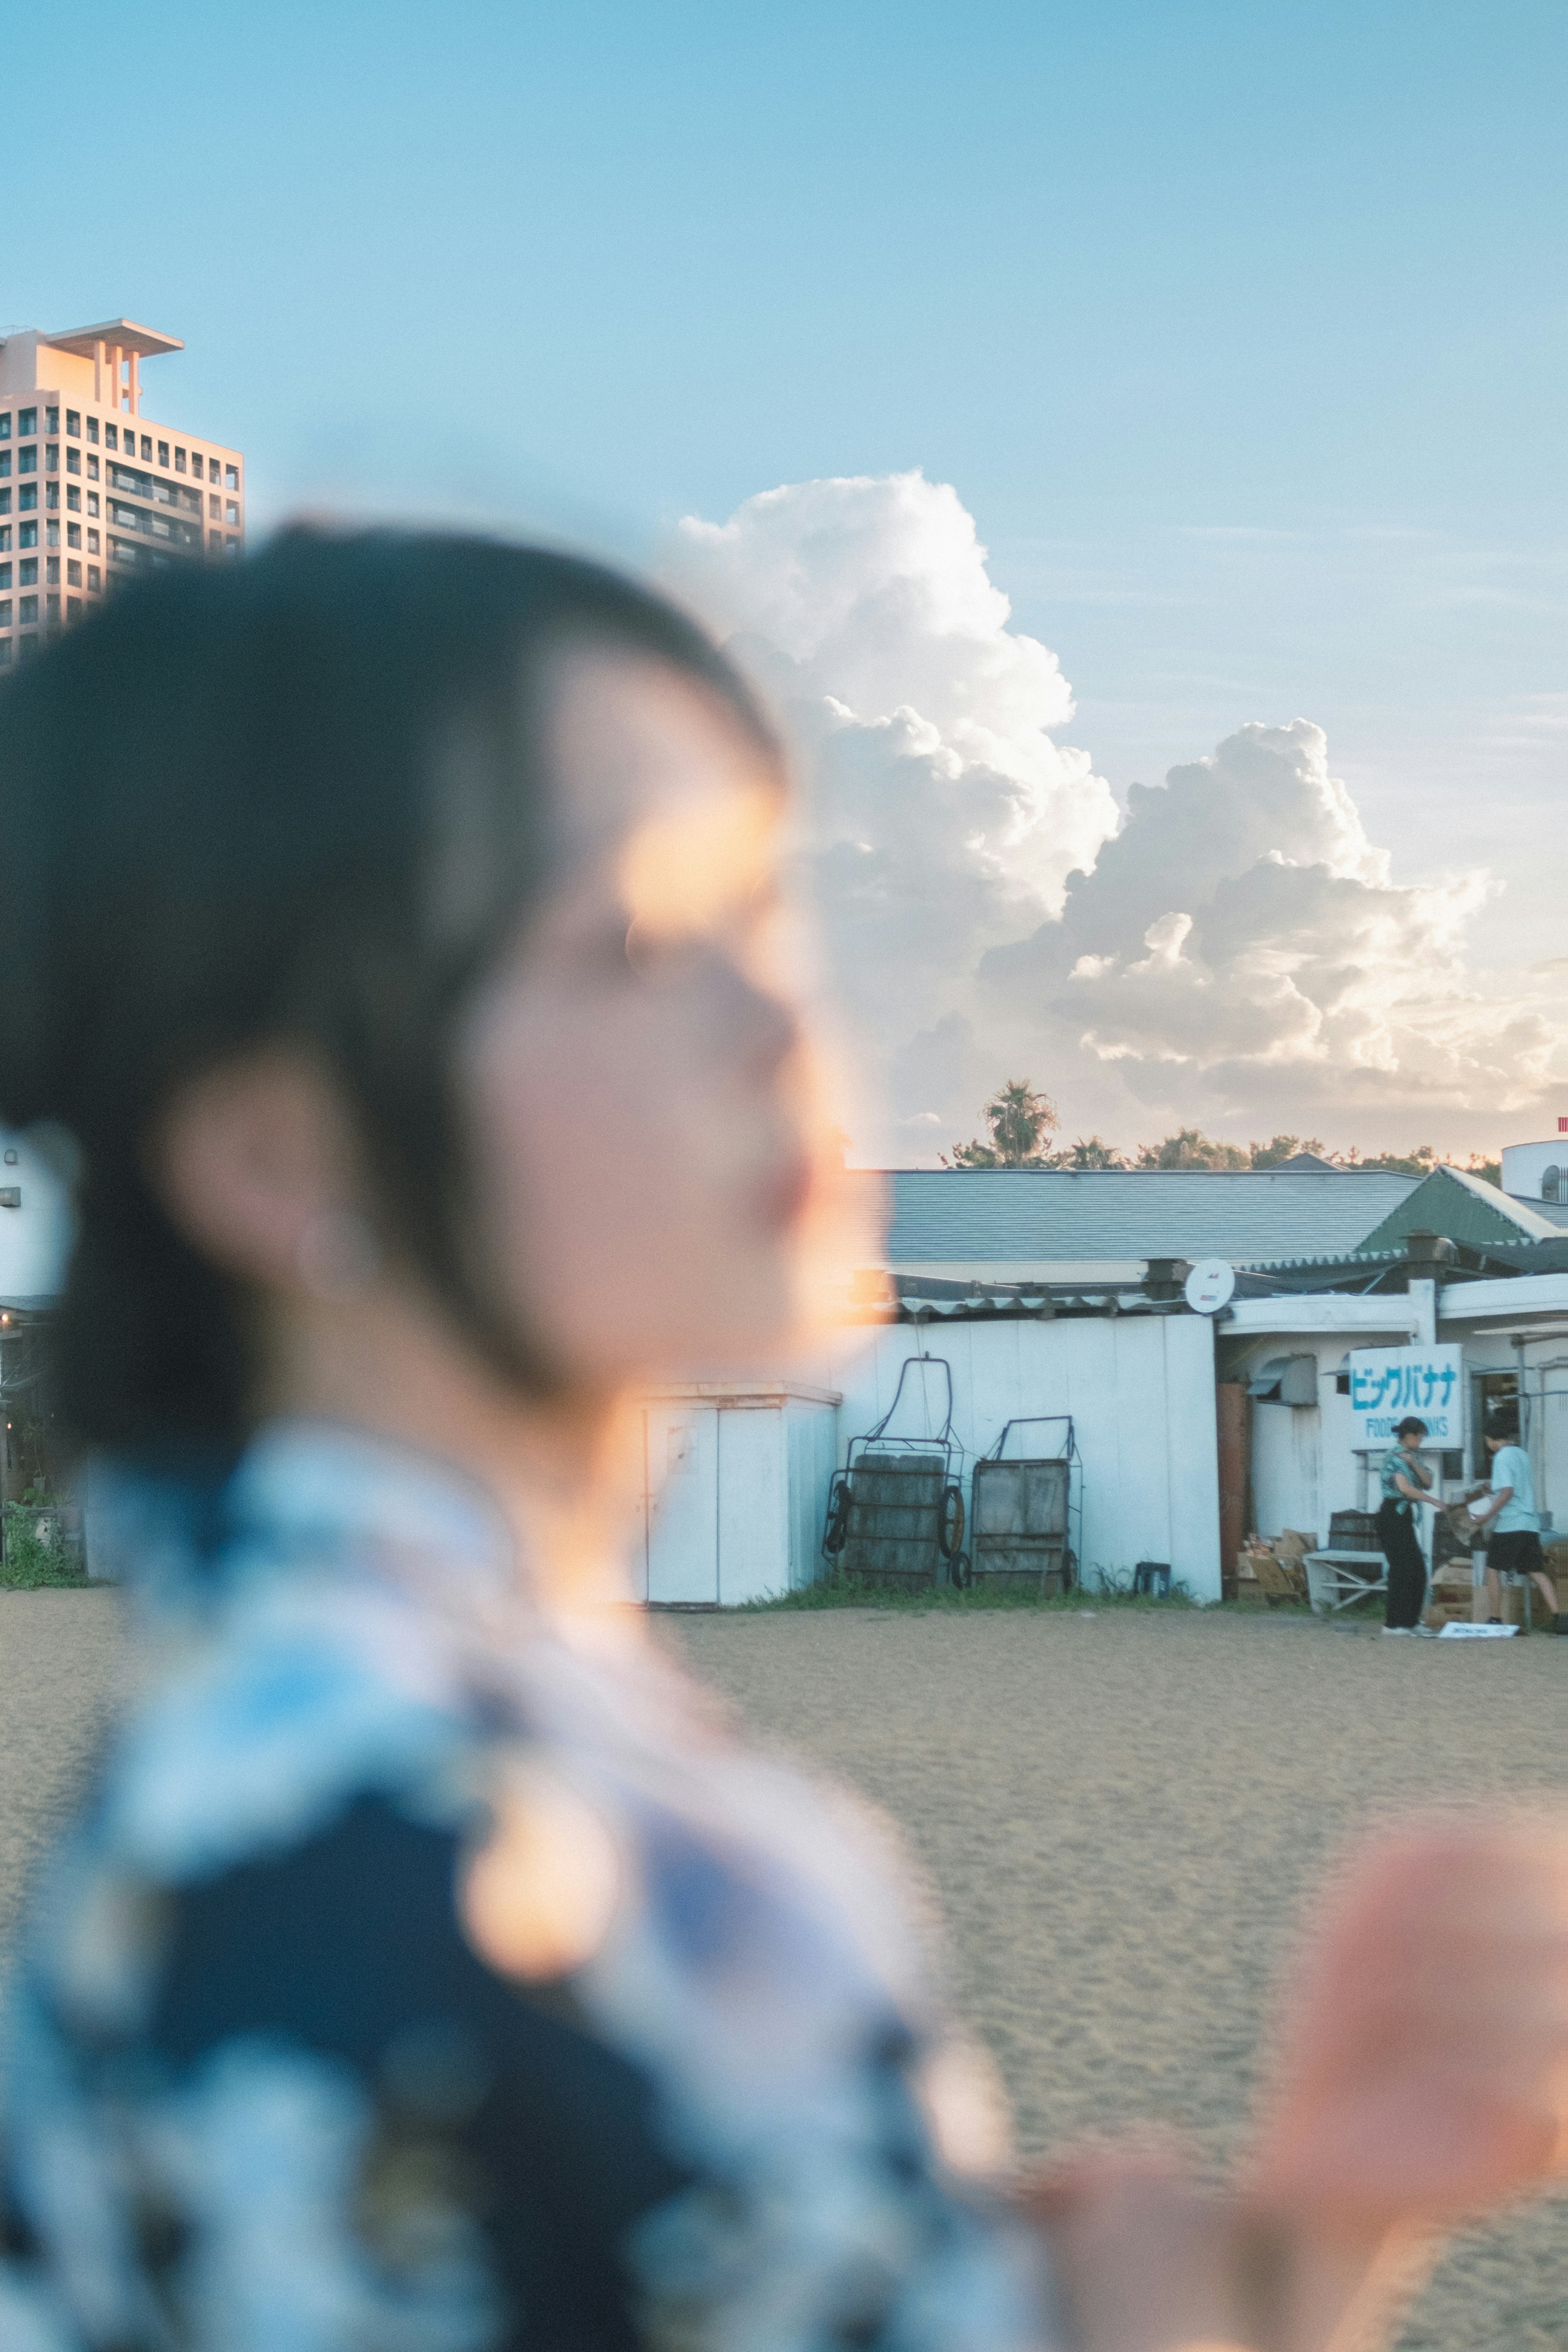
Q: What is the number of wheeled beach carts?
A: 2